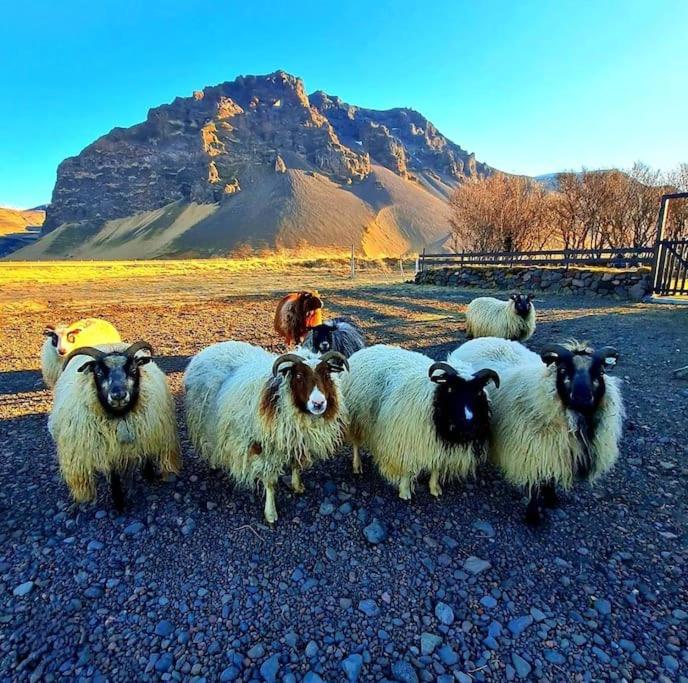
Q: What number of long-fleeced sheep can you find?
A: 8